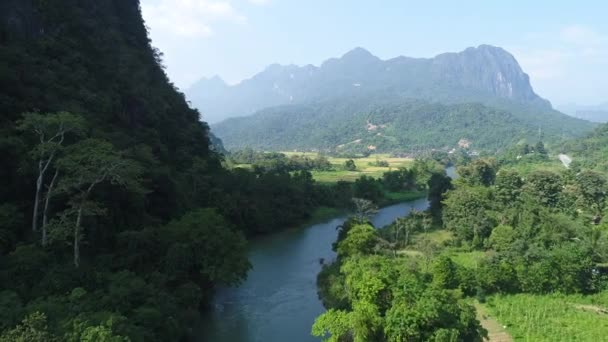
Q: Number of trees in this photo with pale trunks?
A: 3